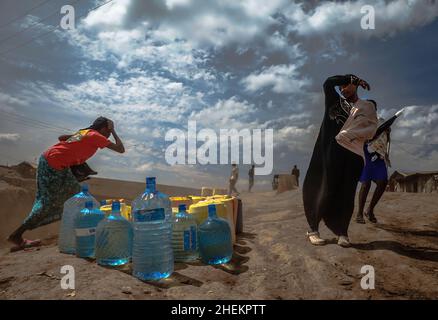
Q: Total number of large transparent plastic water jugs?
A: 6